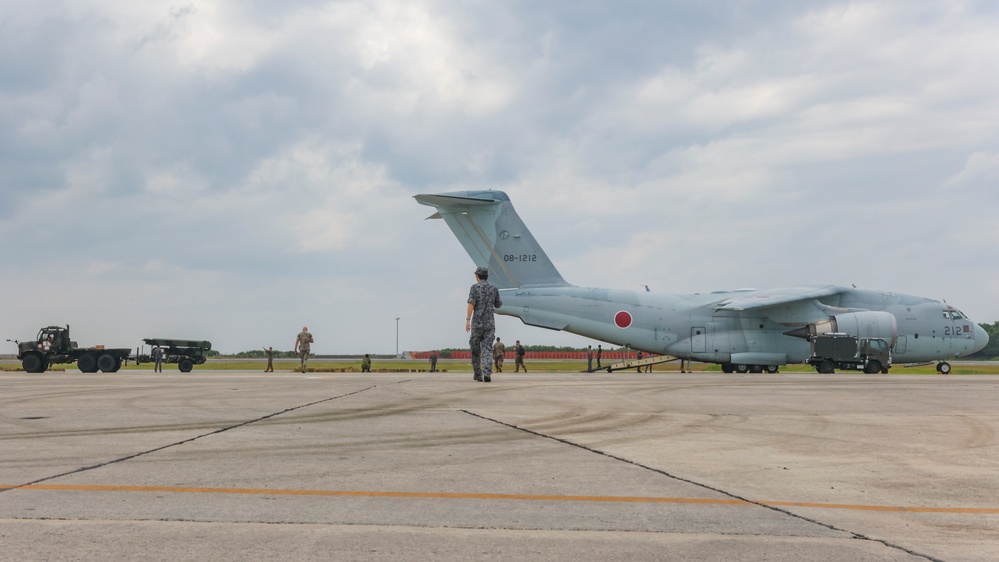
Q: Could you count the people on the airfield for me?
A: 12